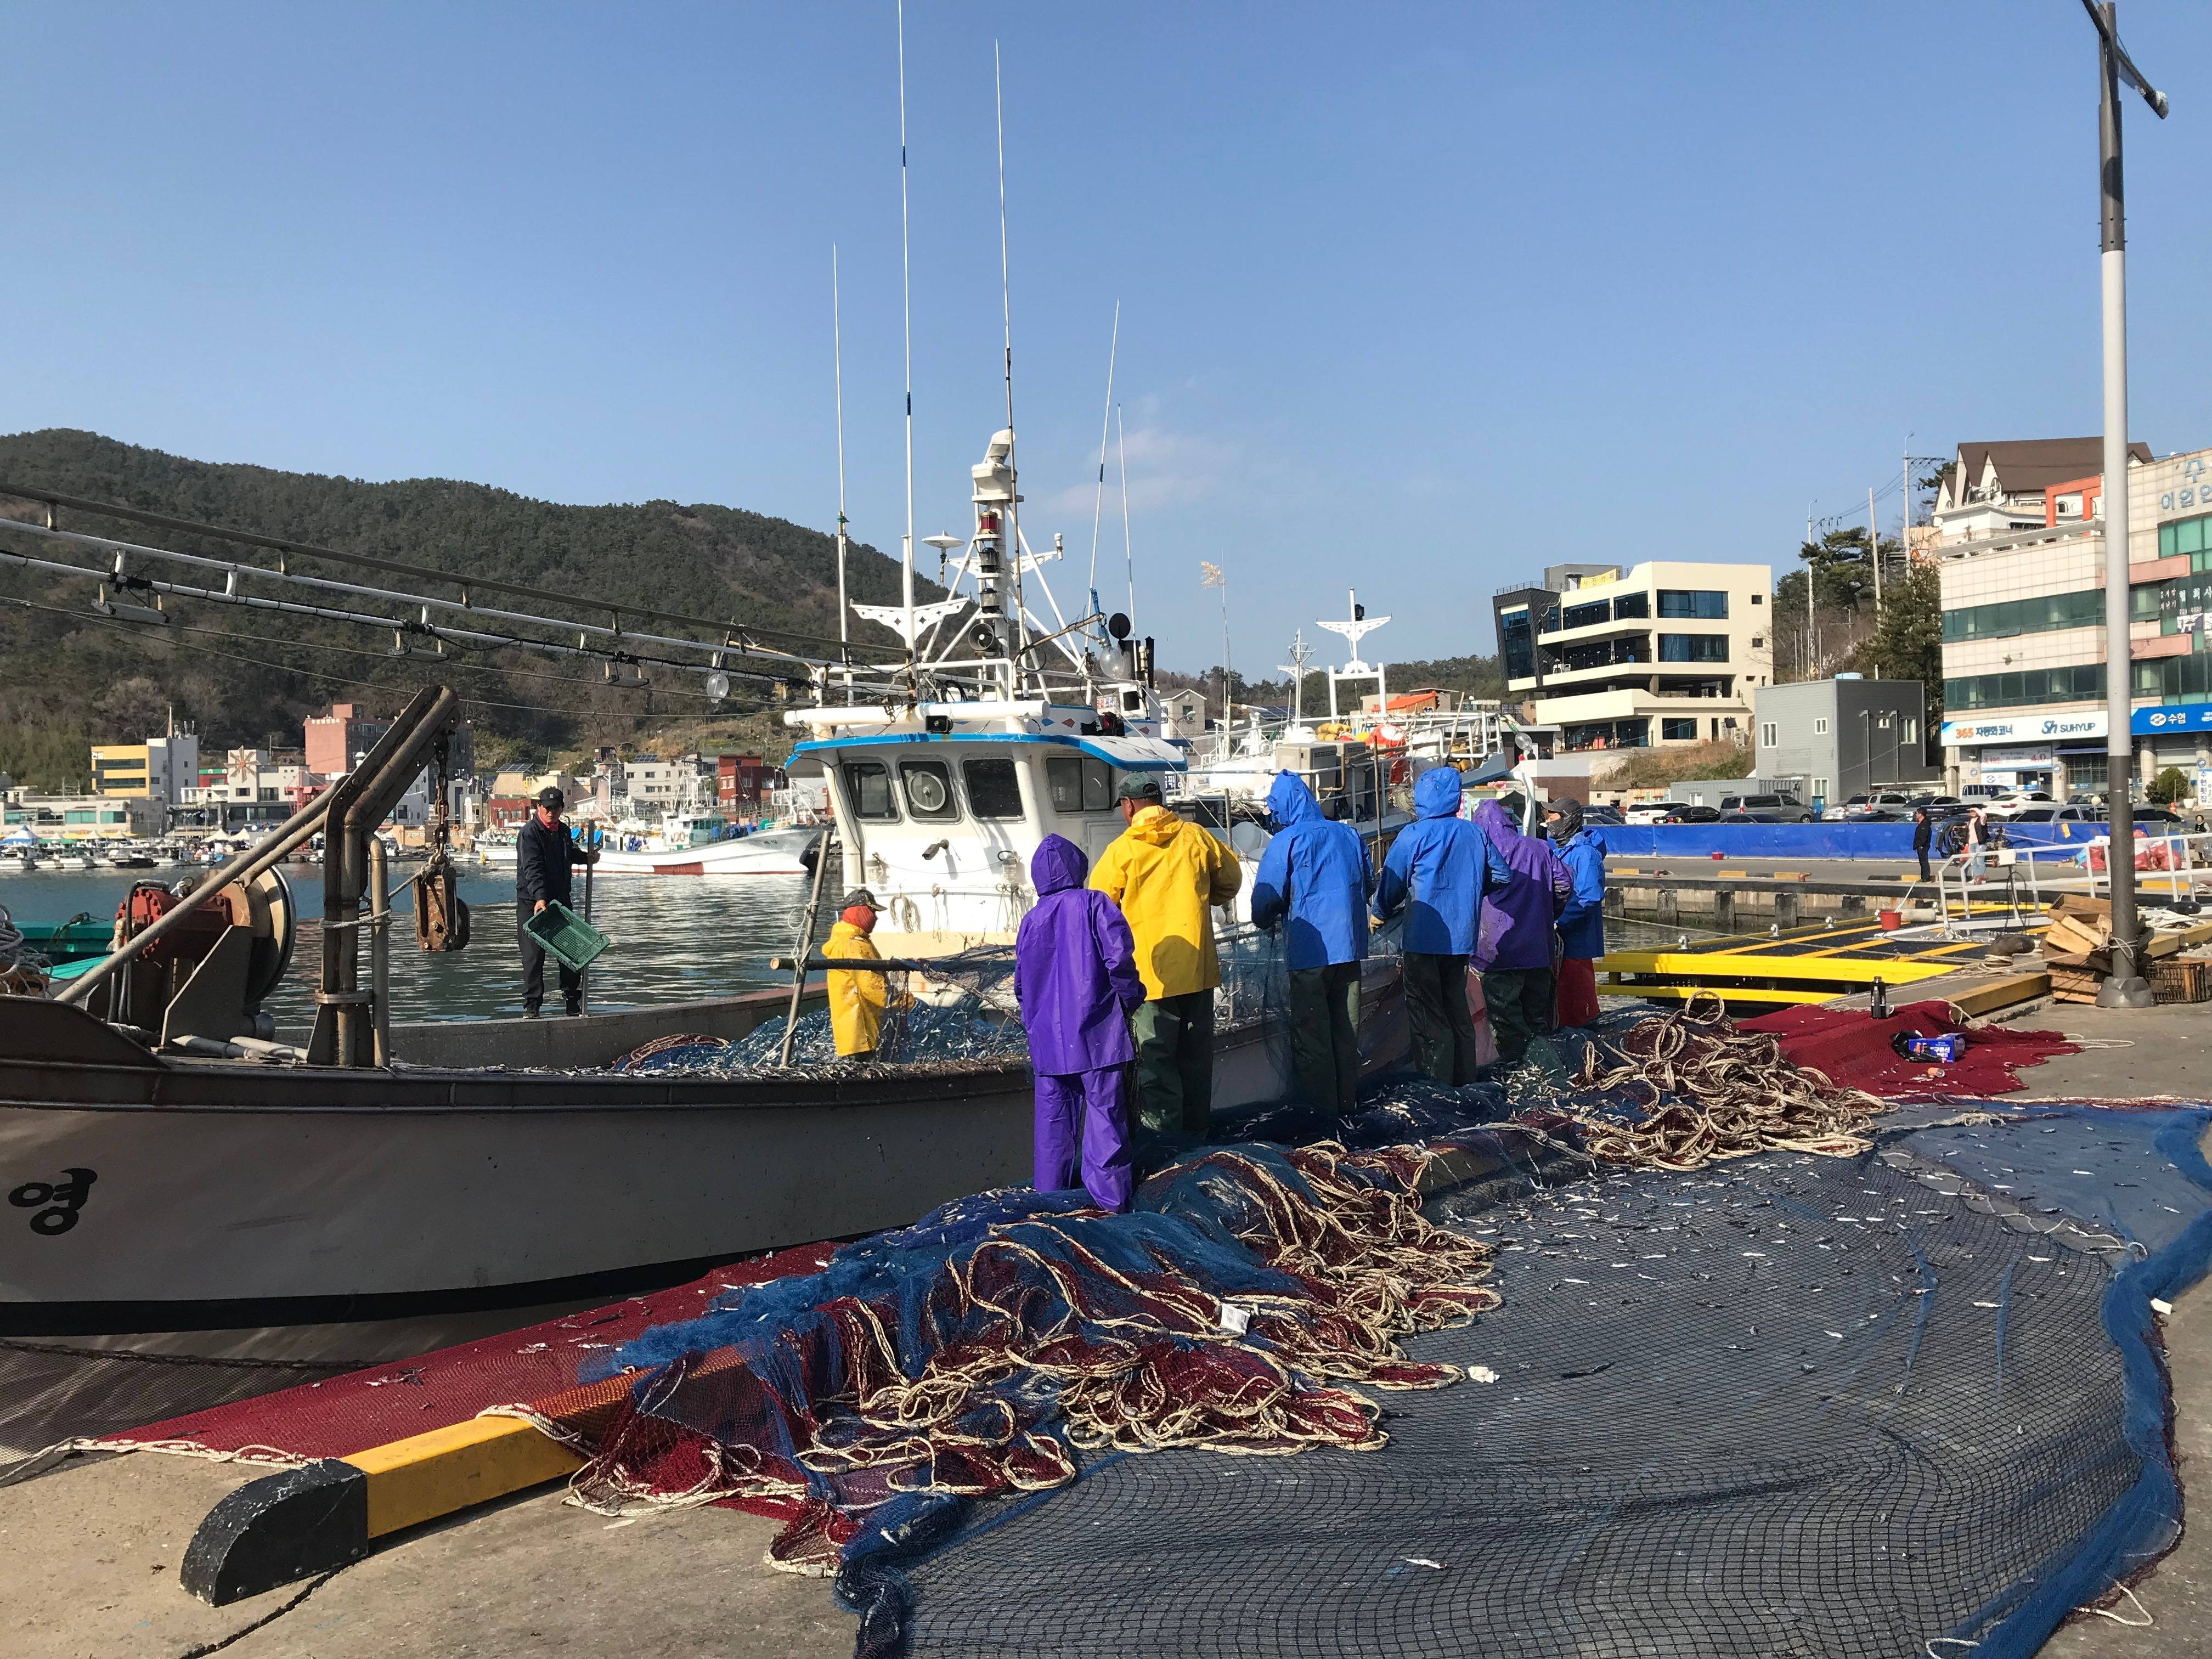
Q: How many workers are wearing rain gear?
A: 7